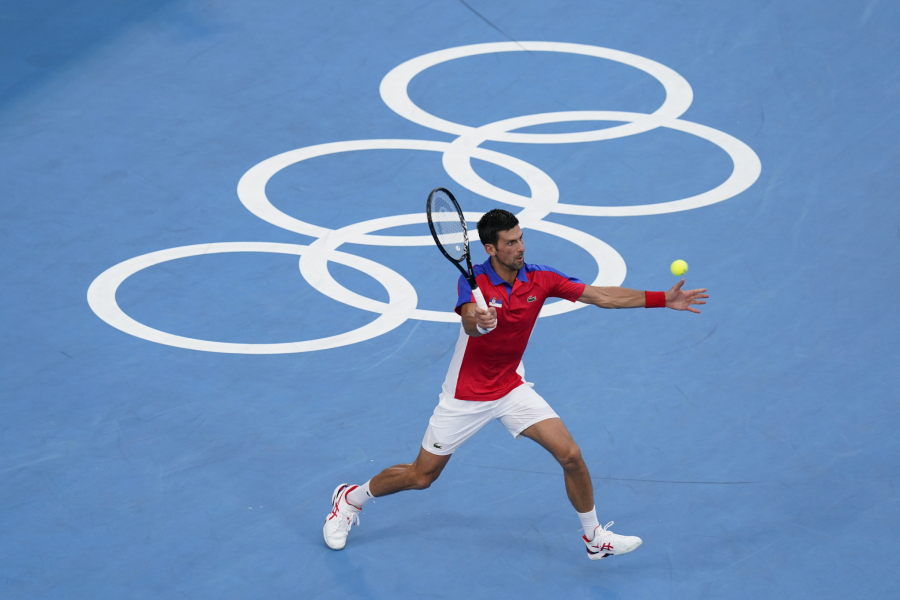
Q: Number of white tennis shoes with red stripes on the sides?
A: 2